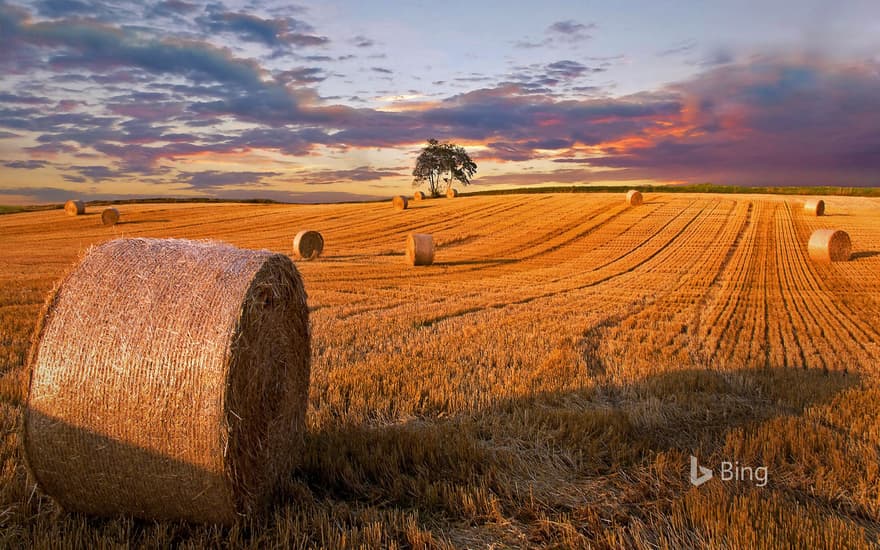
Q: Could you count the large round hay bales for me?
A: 11